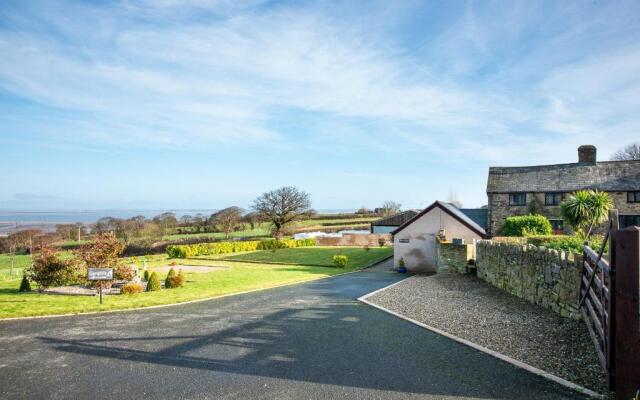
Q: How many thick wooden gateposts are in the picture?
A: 1